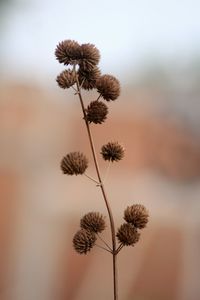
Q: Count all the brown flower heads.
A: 12